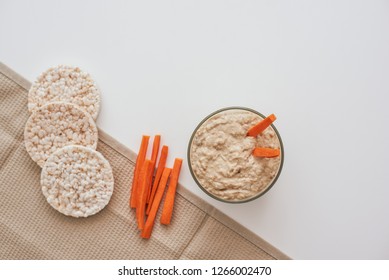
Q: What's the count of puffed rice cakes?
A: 3